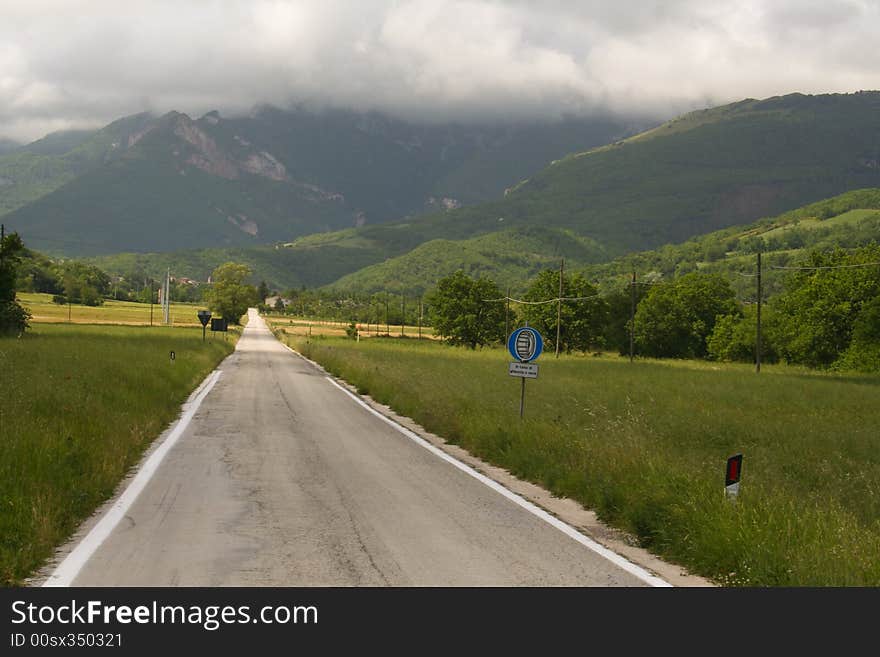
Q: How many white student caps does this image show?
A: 0